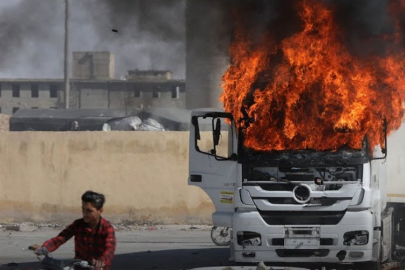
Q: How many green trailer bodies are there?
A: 0